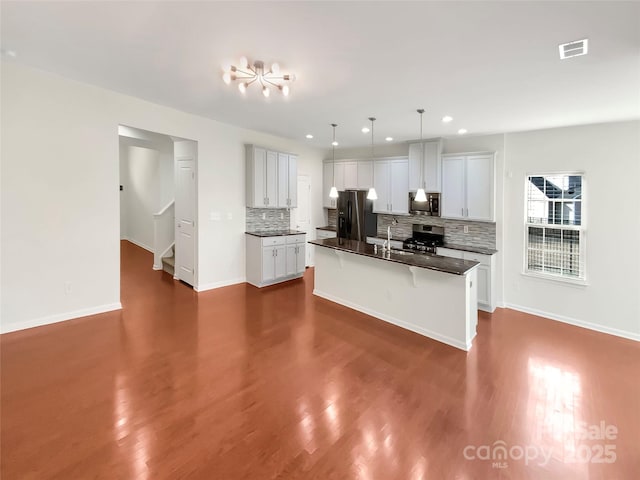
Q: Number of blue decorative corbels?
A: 0